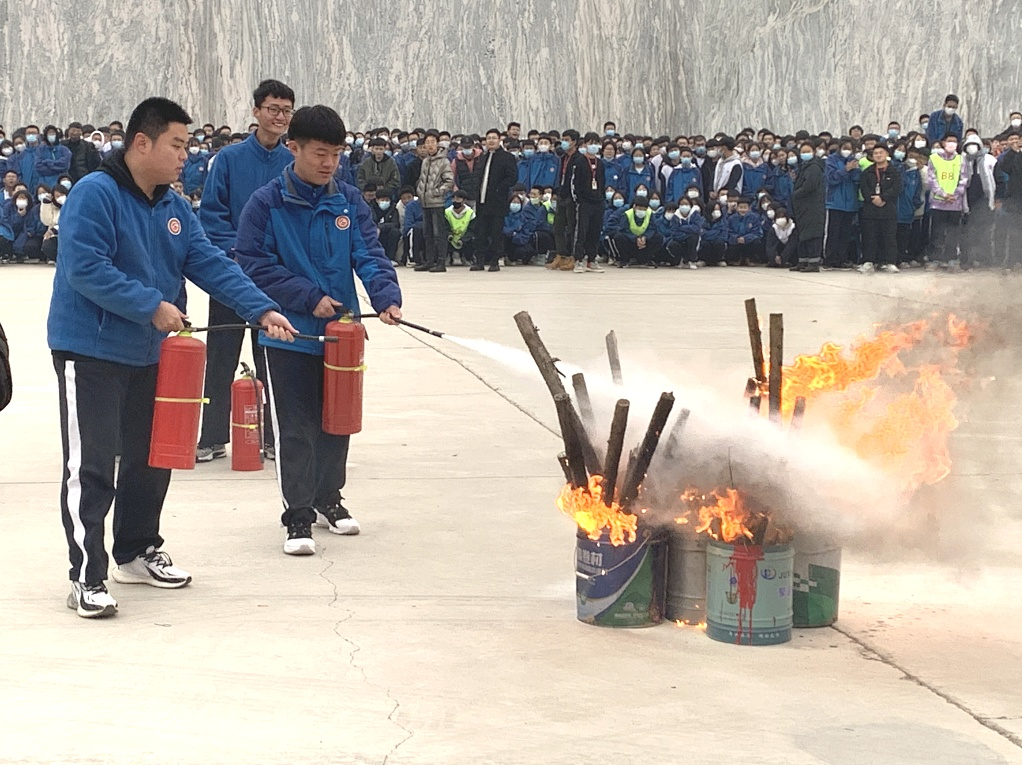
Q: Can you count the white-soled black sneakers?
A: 2